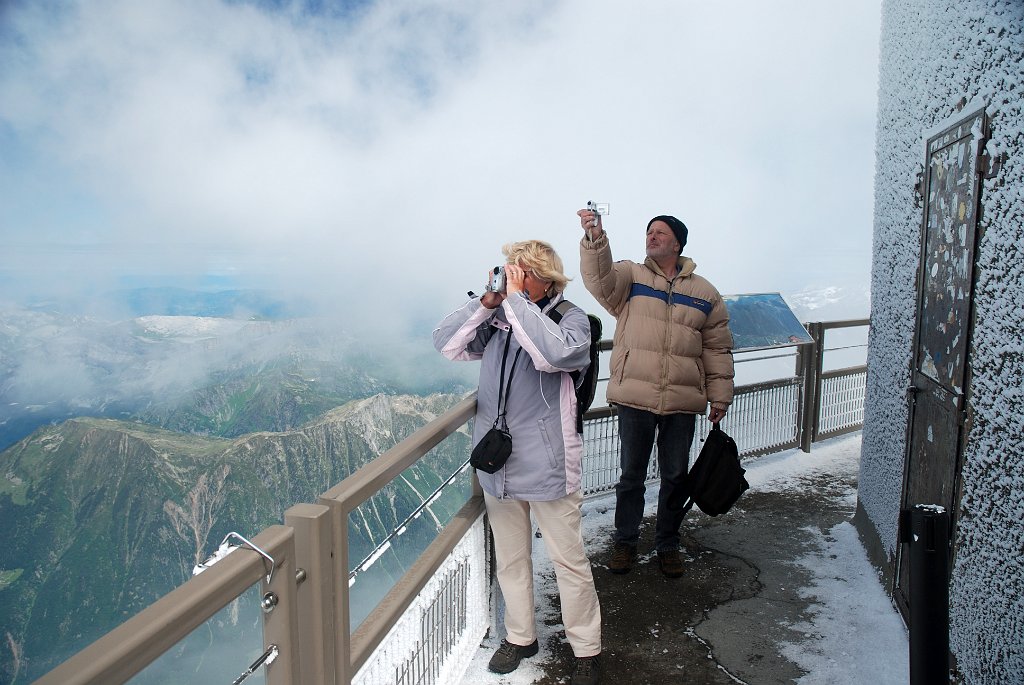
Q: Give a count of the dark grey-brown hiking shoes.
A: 2